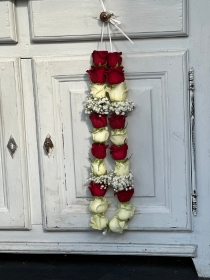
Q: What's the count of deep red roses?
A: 10